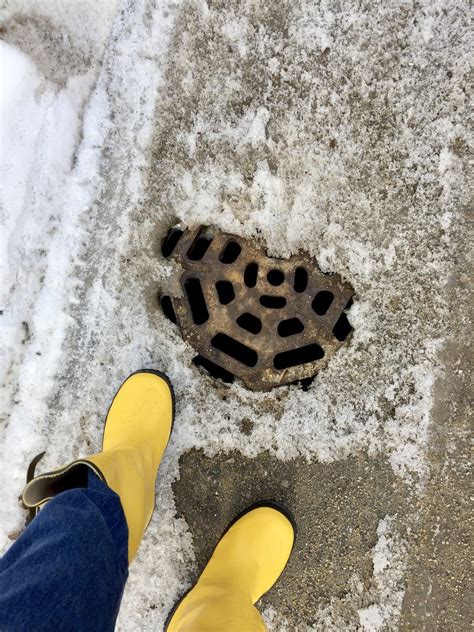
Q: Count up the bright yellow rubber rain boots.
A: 2